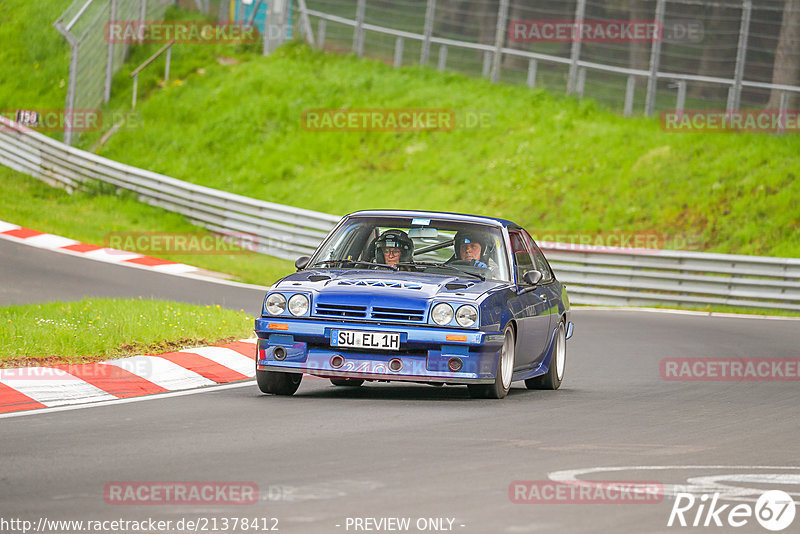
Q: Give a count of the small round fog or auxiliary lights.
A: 4